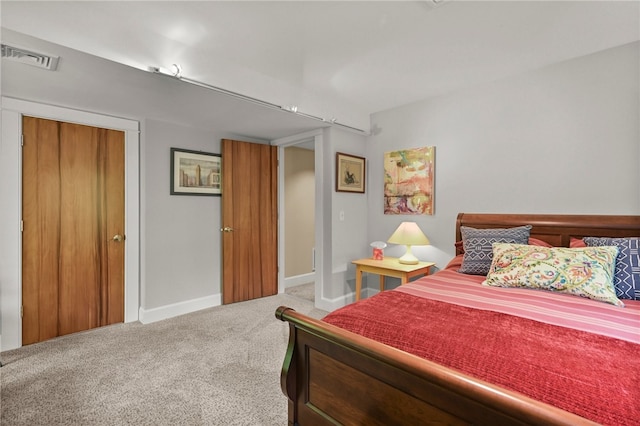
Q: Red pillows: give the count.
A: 2